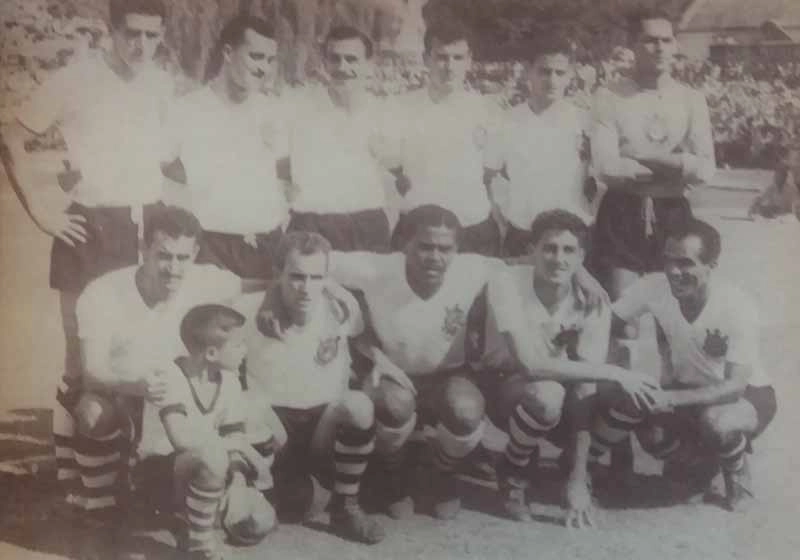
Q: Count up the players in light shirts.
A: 11